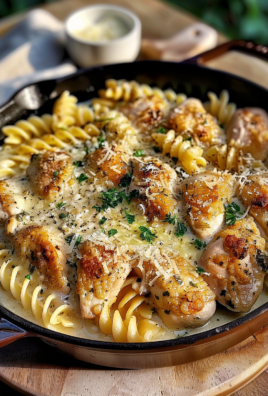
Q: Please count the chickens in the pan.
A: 13